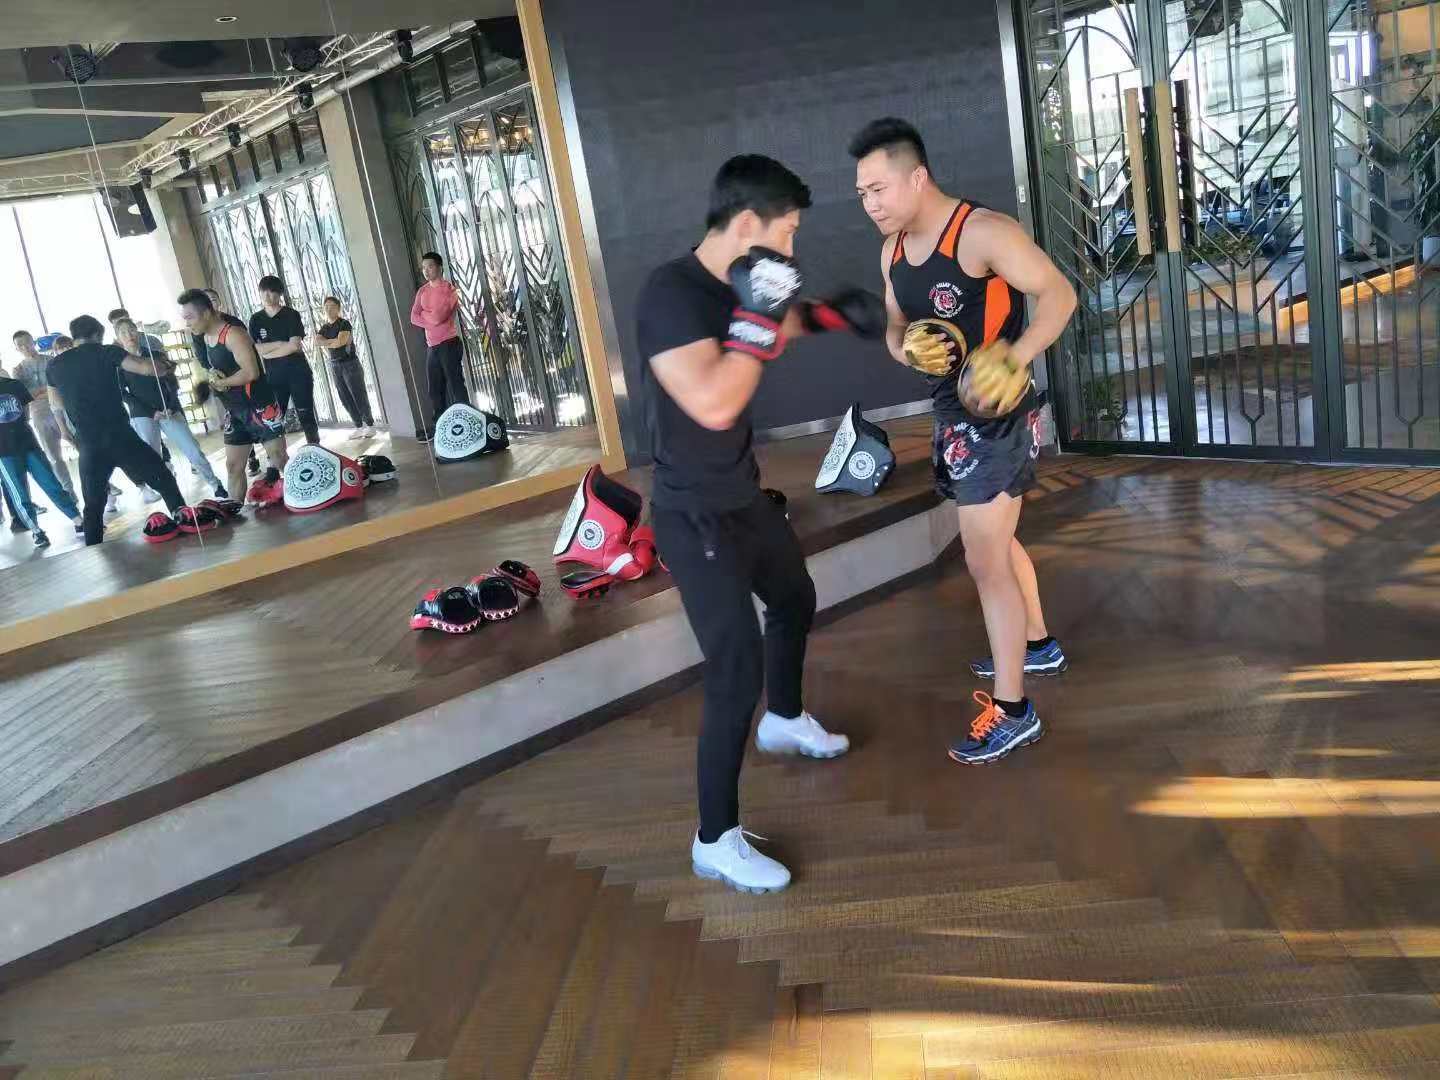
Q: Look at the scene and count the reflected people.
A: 11